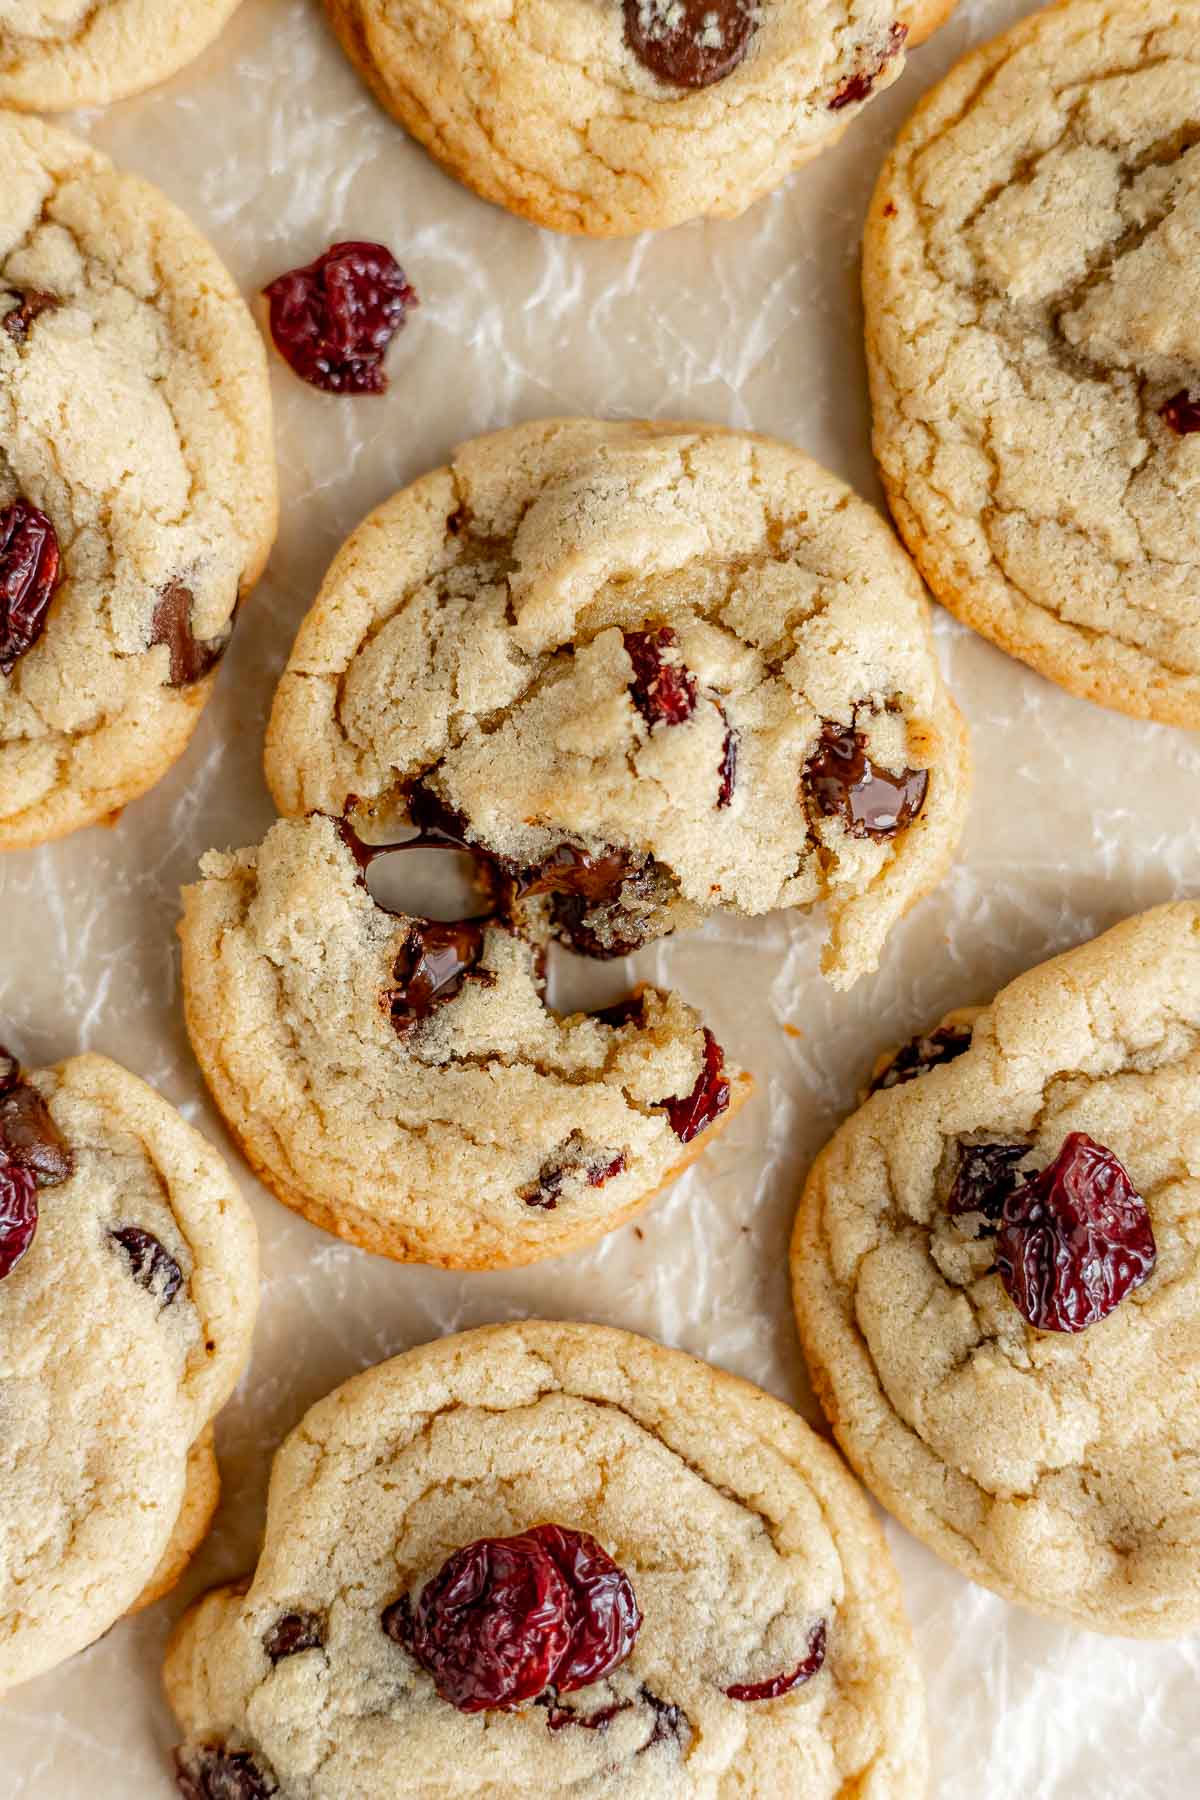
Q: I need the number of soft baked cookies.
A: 8